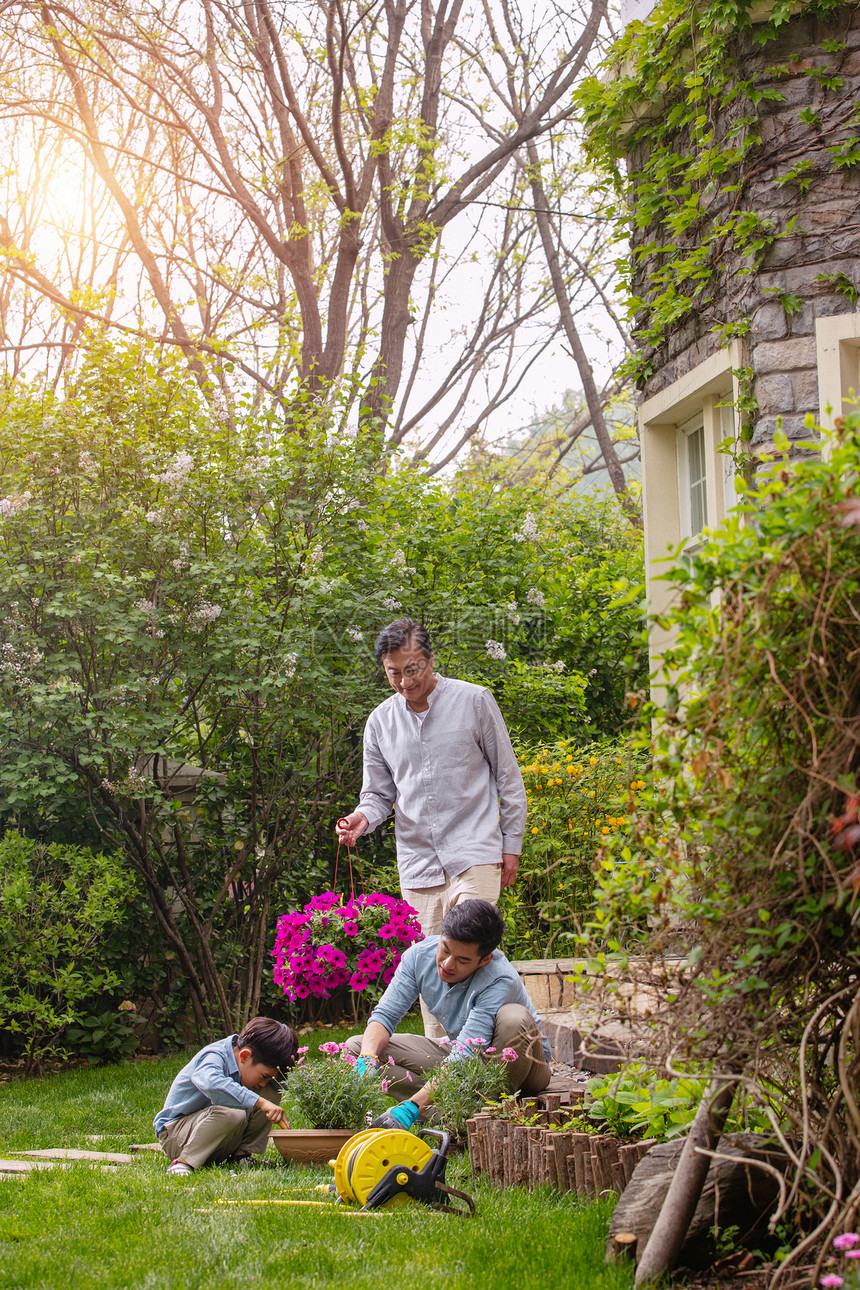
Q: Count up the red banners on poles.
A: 0